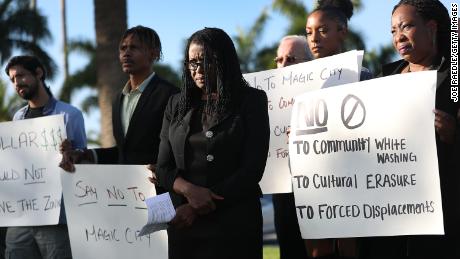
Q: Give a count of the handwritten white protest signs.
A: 4